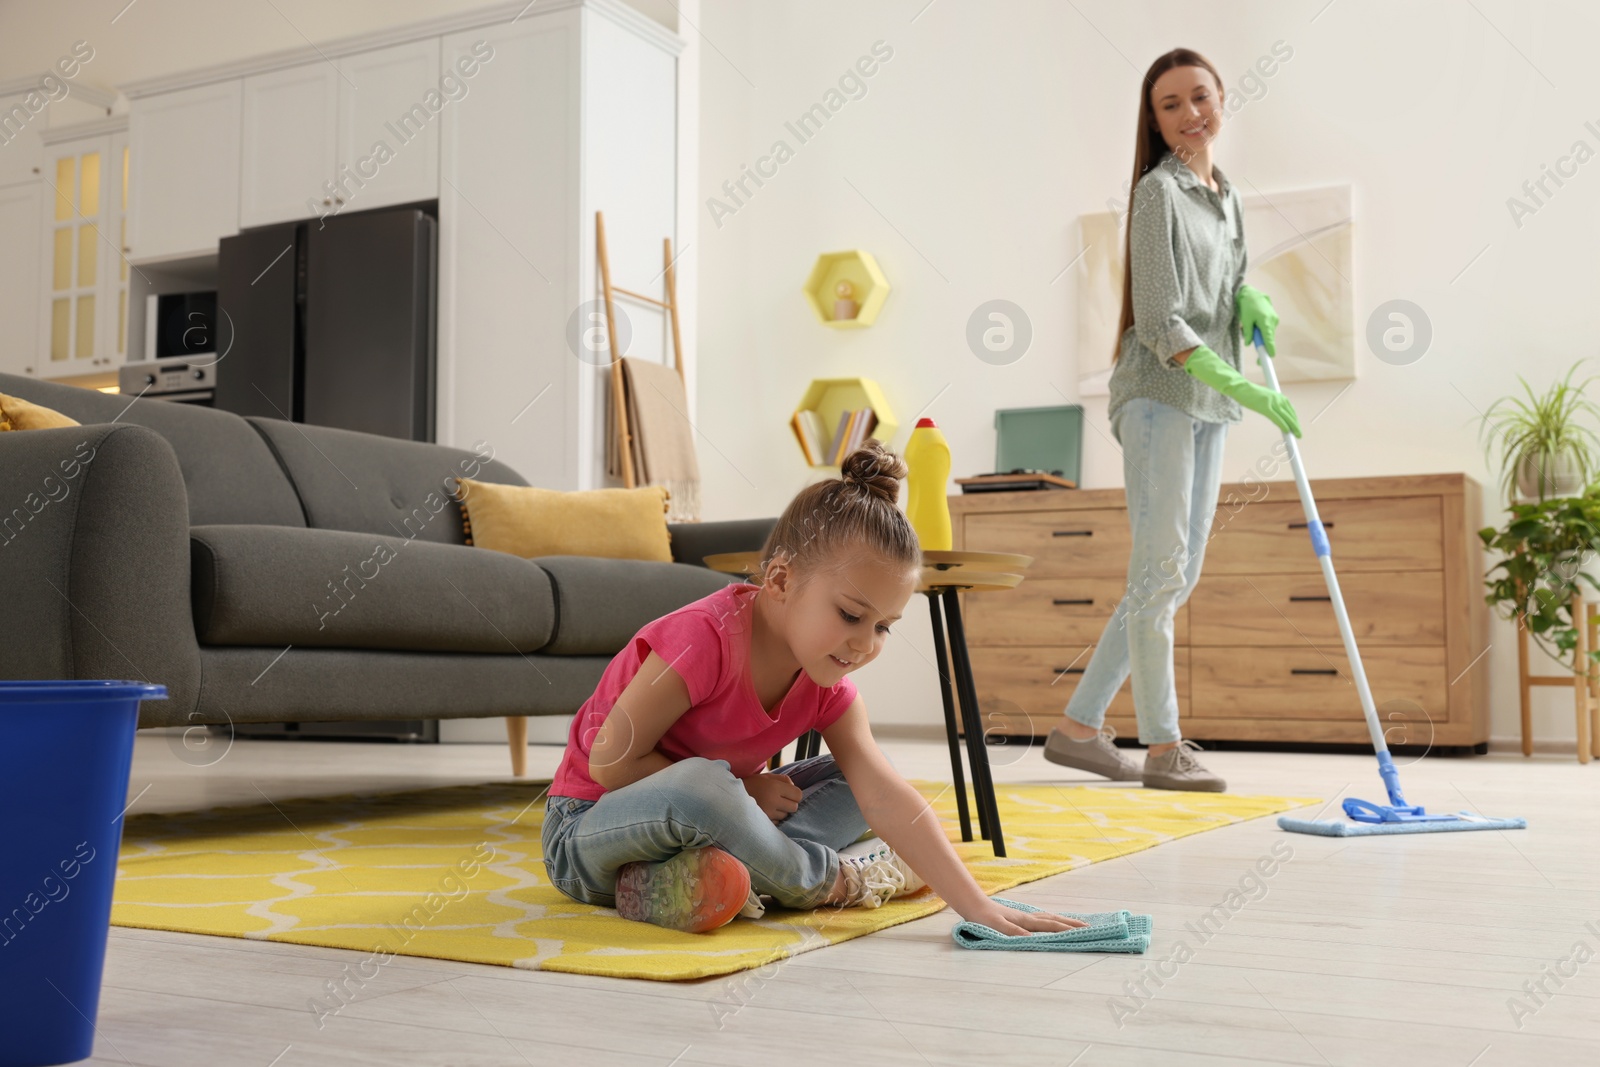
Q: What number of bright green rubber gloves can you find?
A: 2